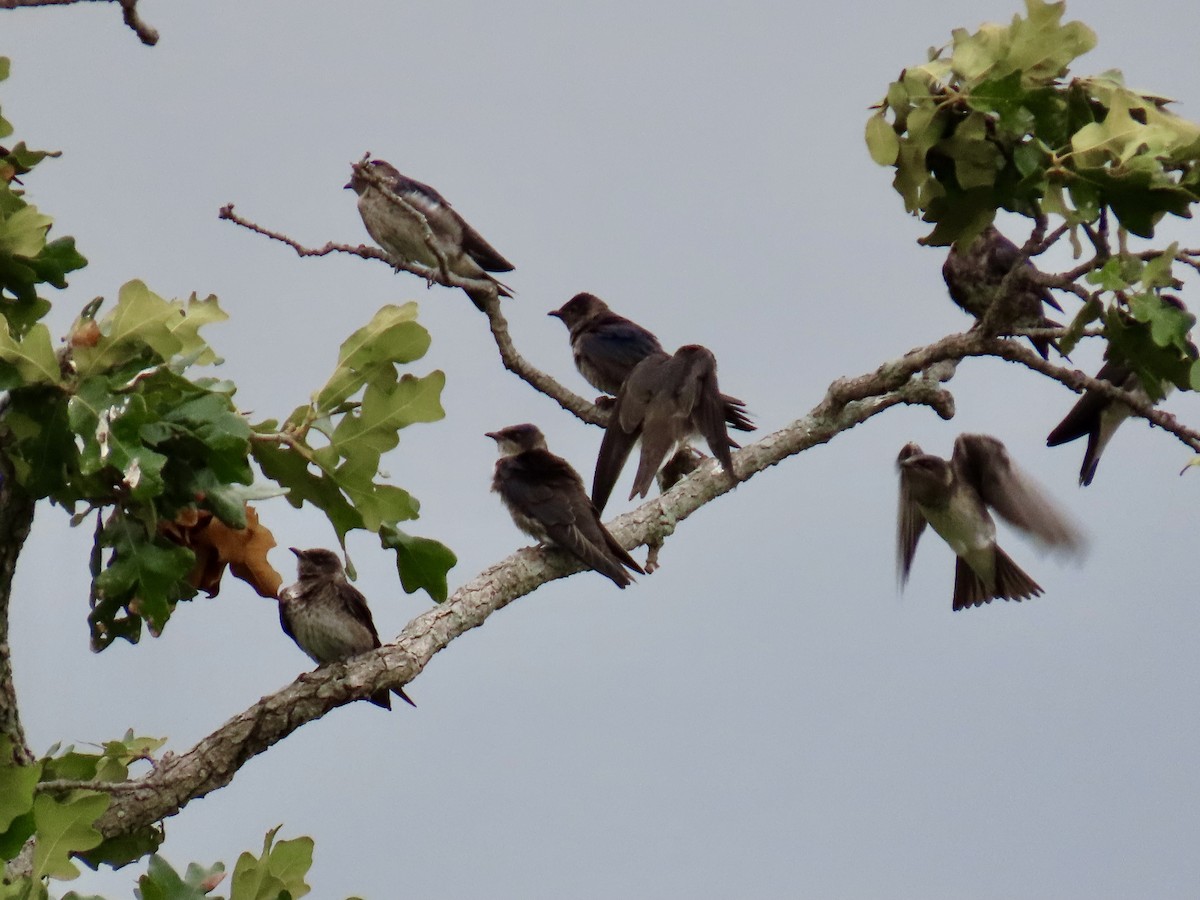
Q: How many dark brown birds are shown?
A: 8